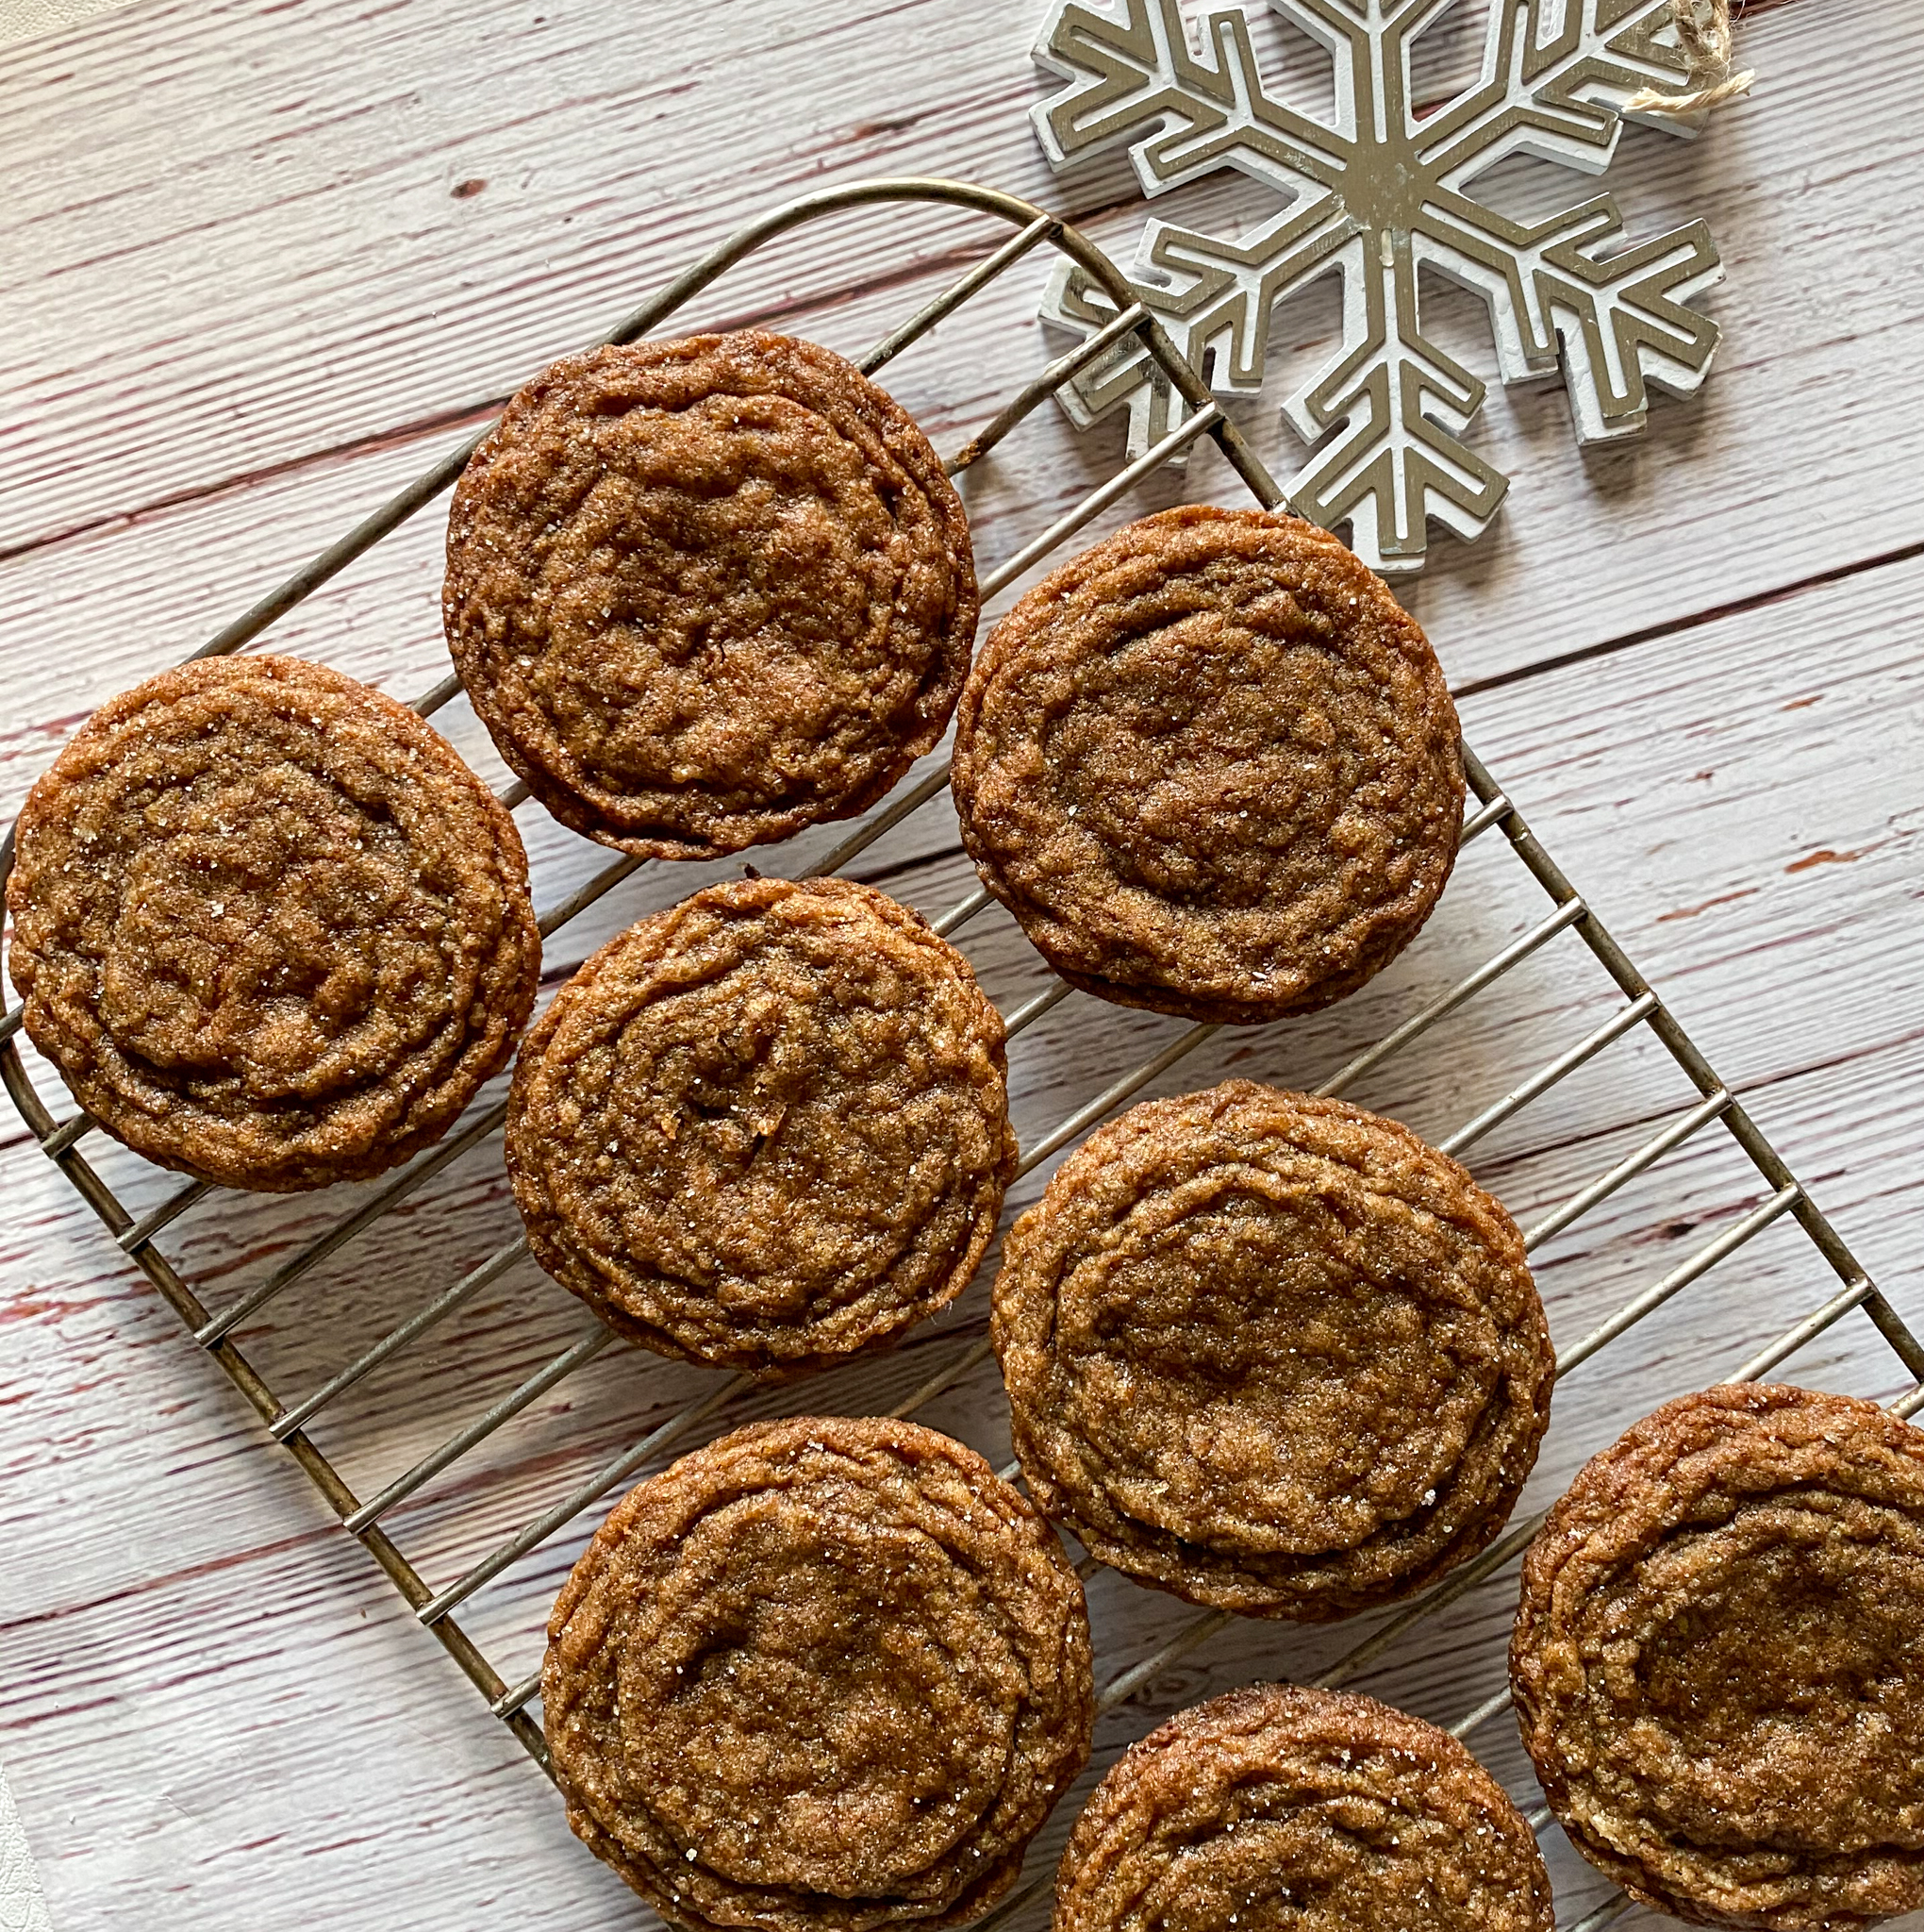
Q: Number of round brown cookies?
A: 8